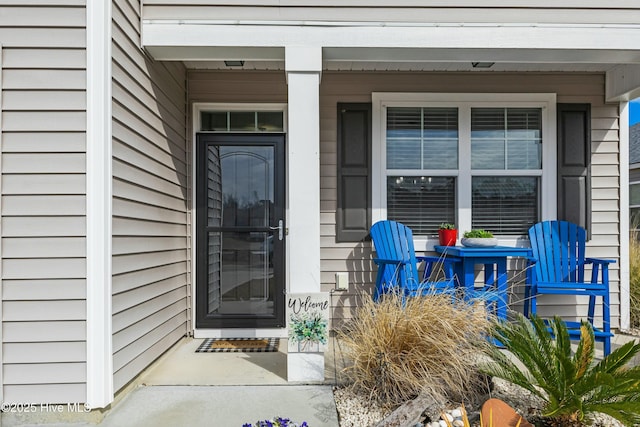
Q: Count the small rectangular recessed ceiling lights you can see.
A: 2